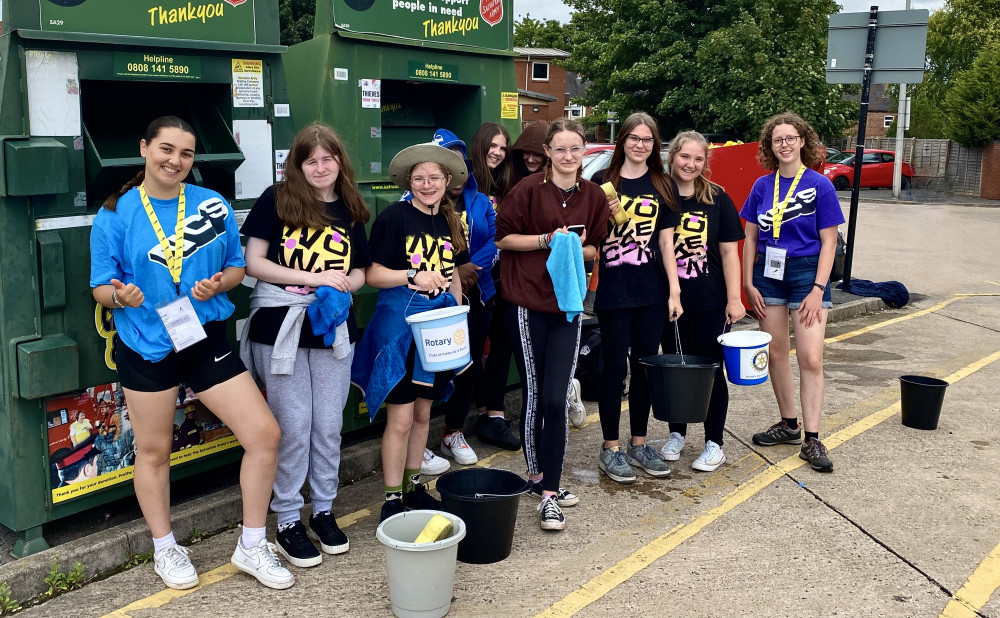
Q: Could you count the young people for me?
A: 10